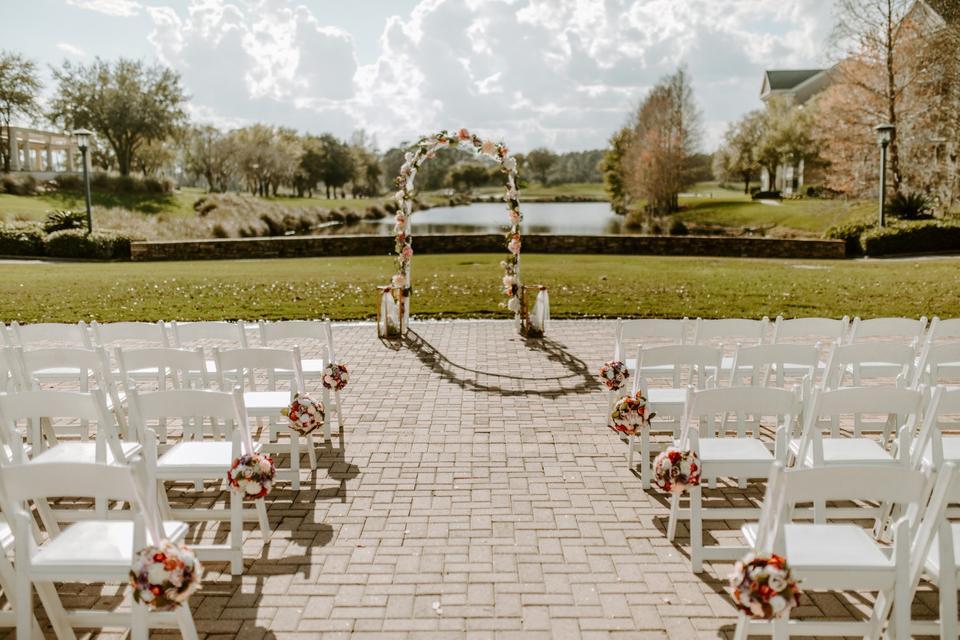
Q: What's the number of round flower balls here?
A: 8